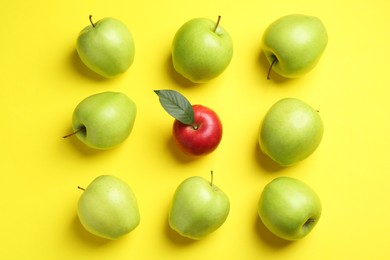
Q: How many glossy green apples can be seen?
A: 8